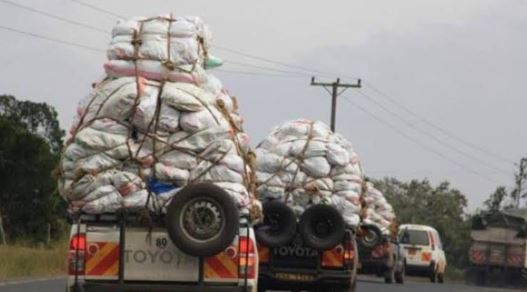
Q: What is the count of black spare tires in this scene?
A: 4